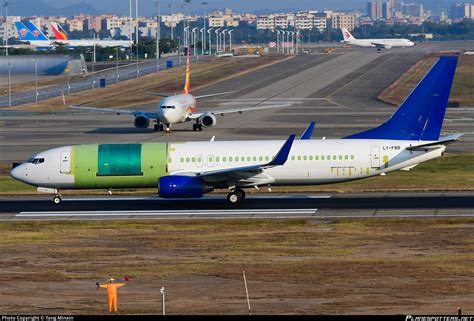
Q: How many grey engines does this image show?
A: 2